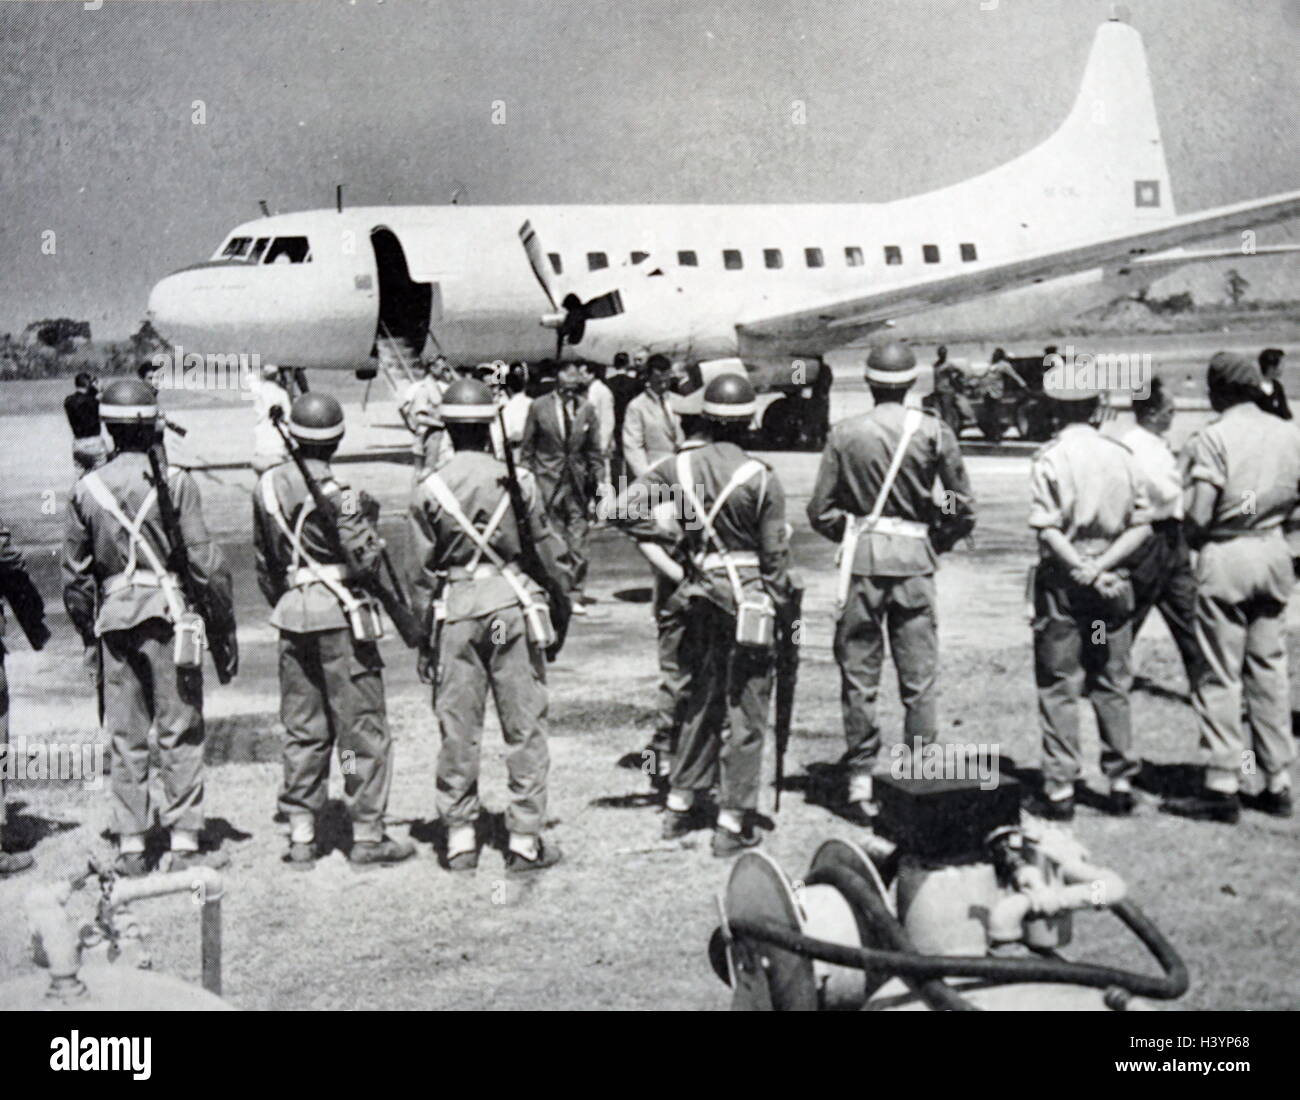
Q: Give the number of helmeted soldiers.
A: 5